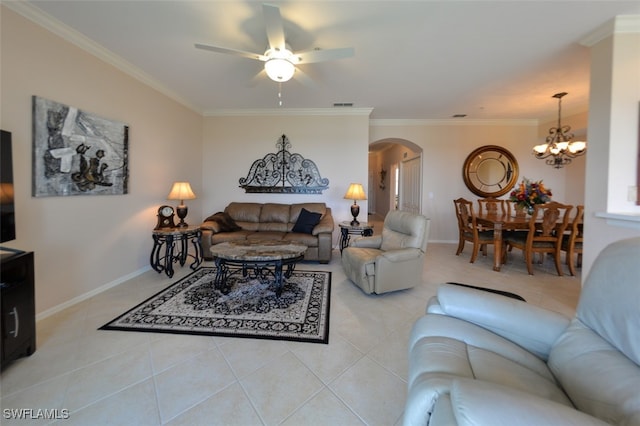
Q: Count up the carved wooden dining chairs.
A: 5